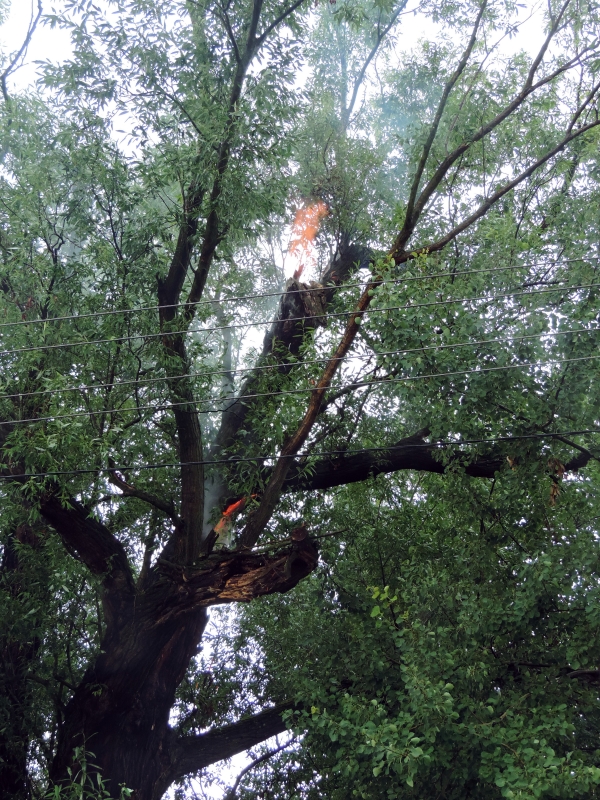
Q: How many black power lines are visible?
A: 5